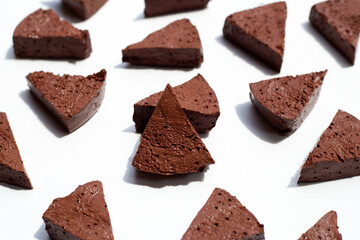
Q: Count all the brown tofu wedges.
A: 15